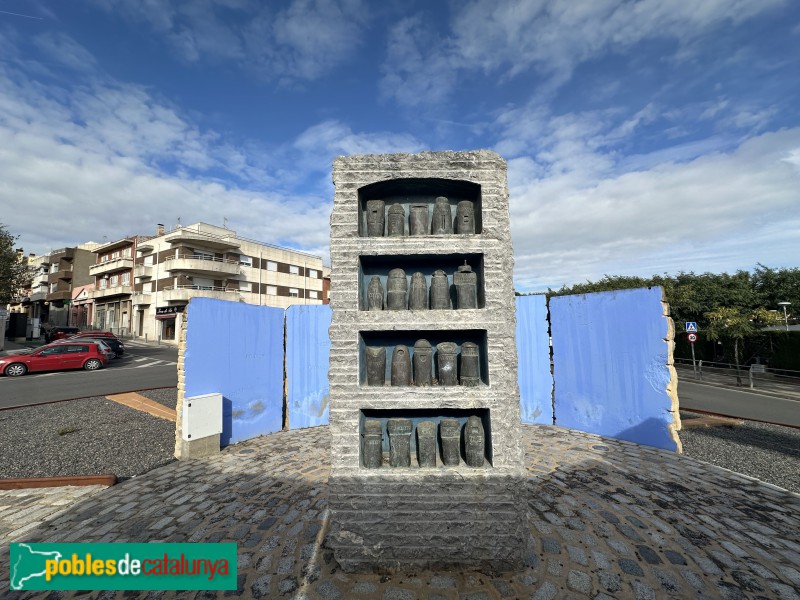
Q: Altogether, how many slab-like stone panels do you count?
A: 4